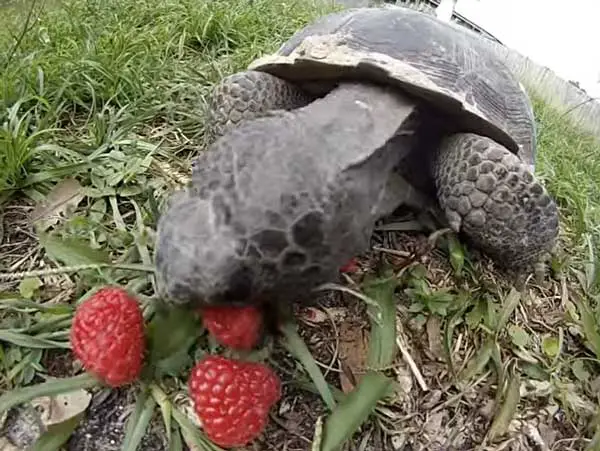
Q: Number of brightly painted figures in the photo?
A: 0